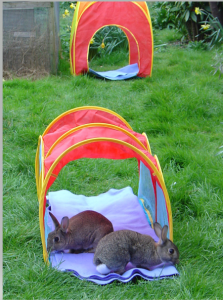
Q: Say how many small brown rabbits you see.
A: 2